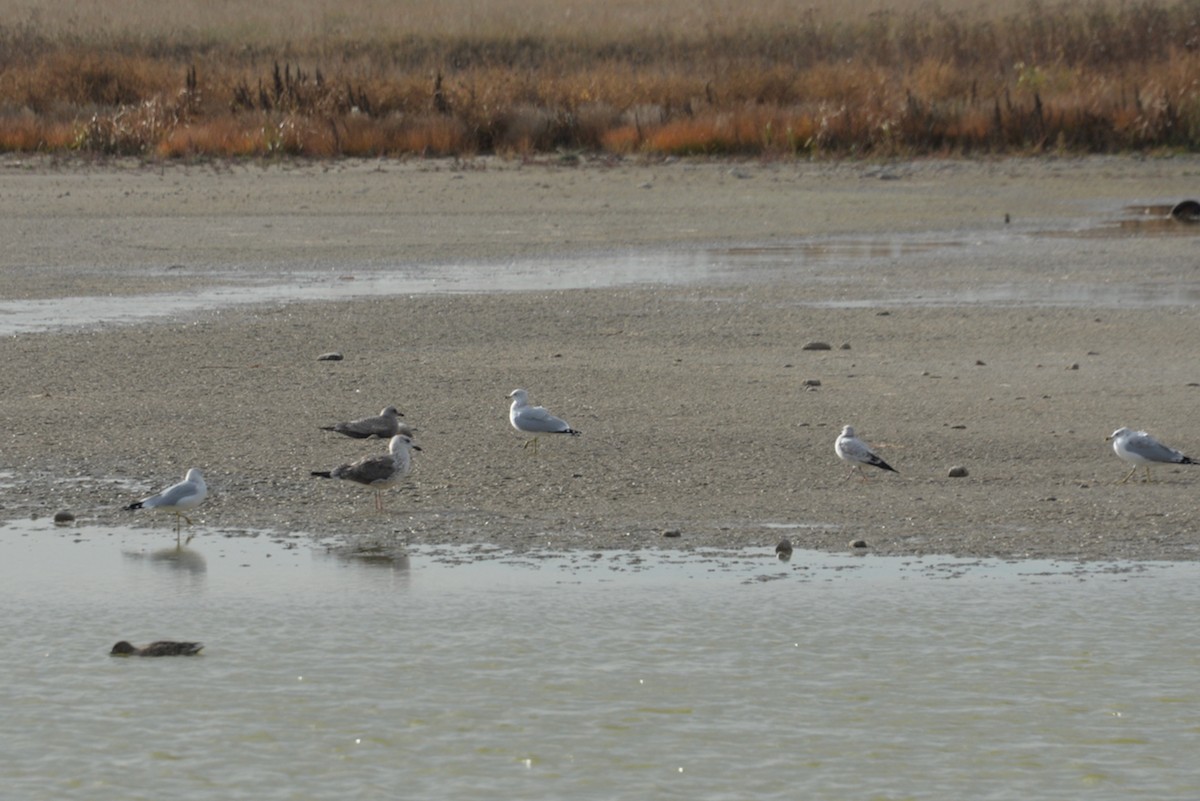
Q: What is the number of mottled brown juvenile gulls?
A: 2